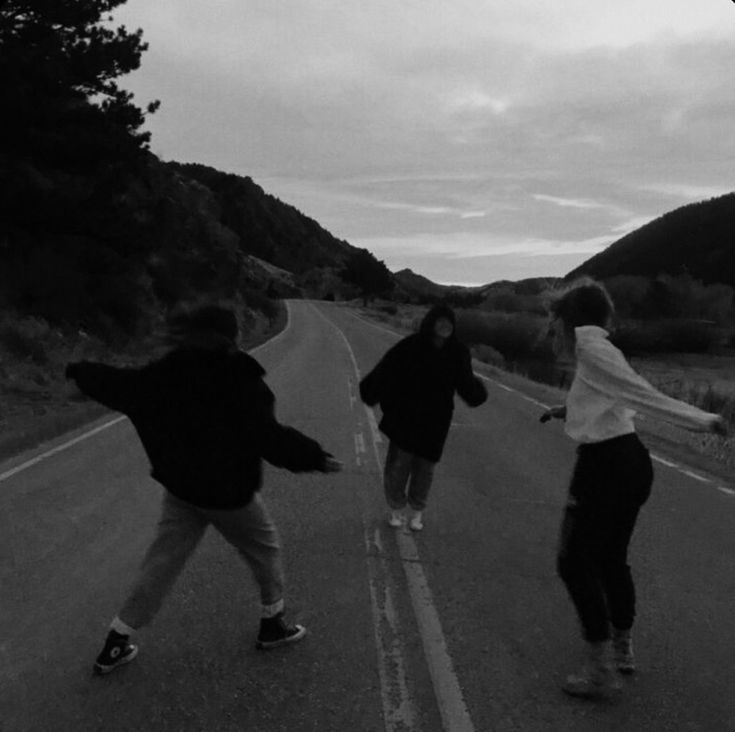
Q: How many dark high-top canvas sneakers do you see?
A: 2